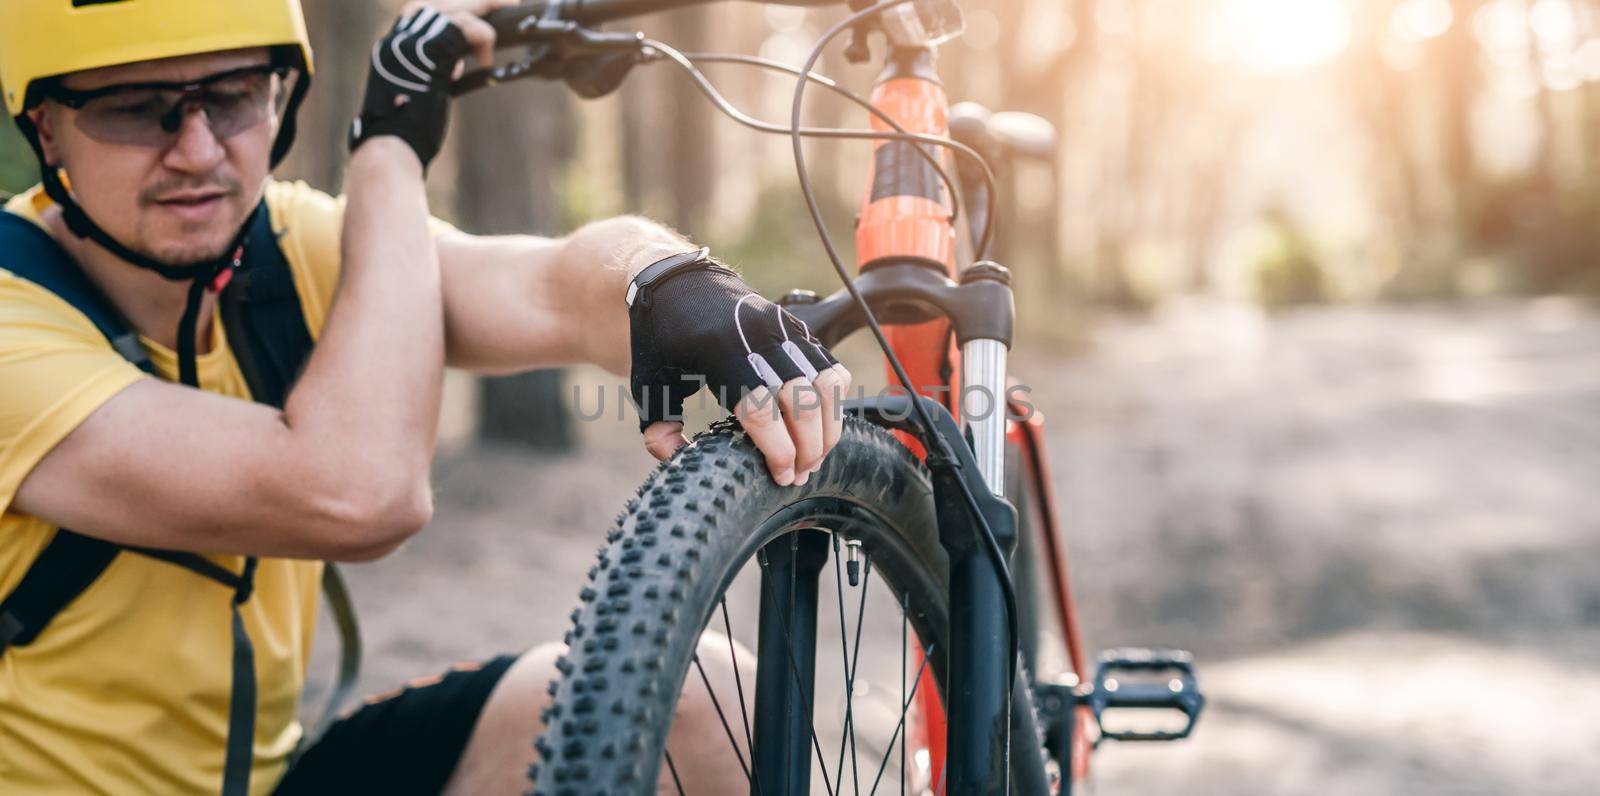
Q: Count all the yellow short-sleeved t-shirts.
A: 1